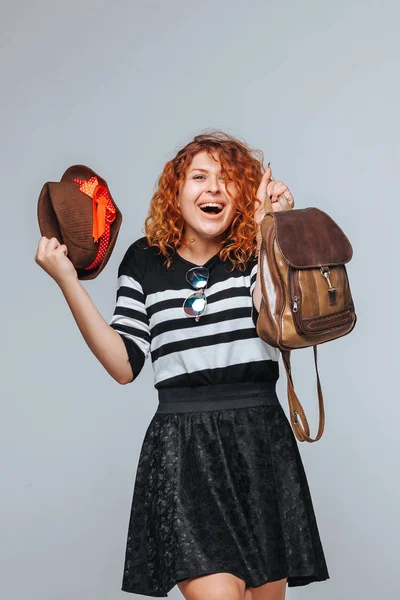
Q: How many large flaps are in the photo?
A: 1